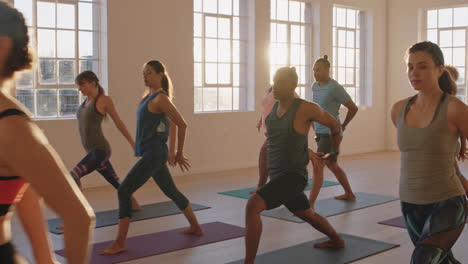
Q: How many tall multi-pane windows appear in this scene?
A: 5